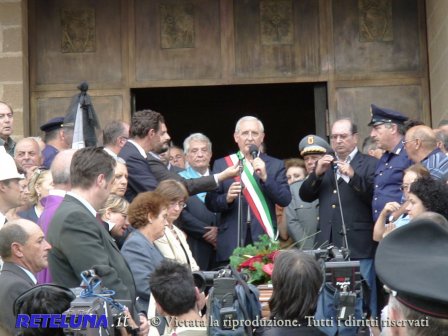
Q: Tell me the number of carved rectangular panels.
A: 4